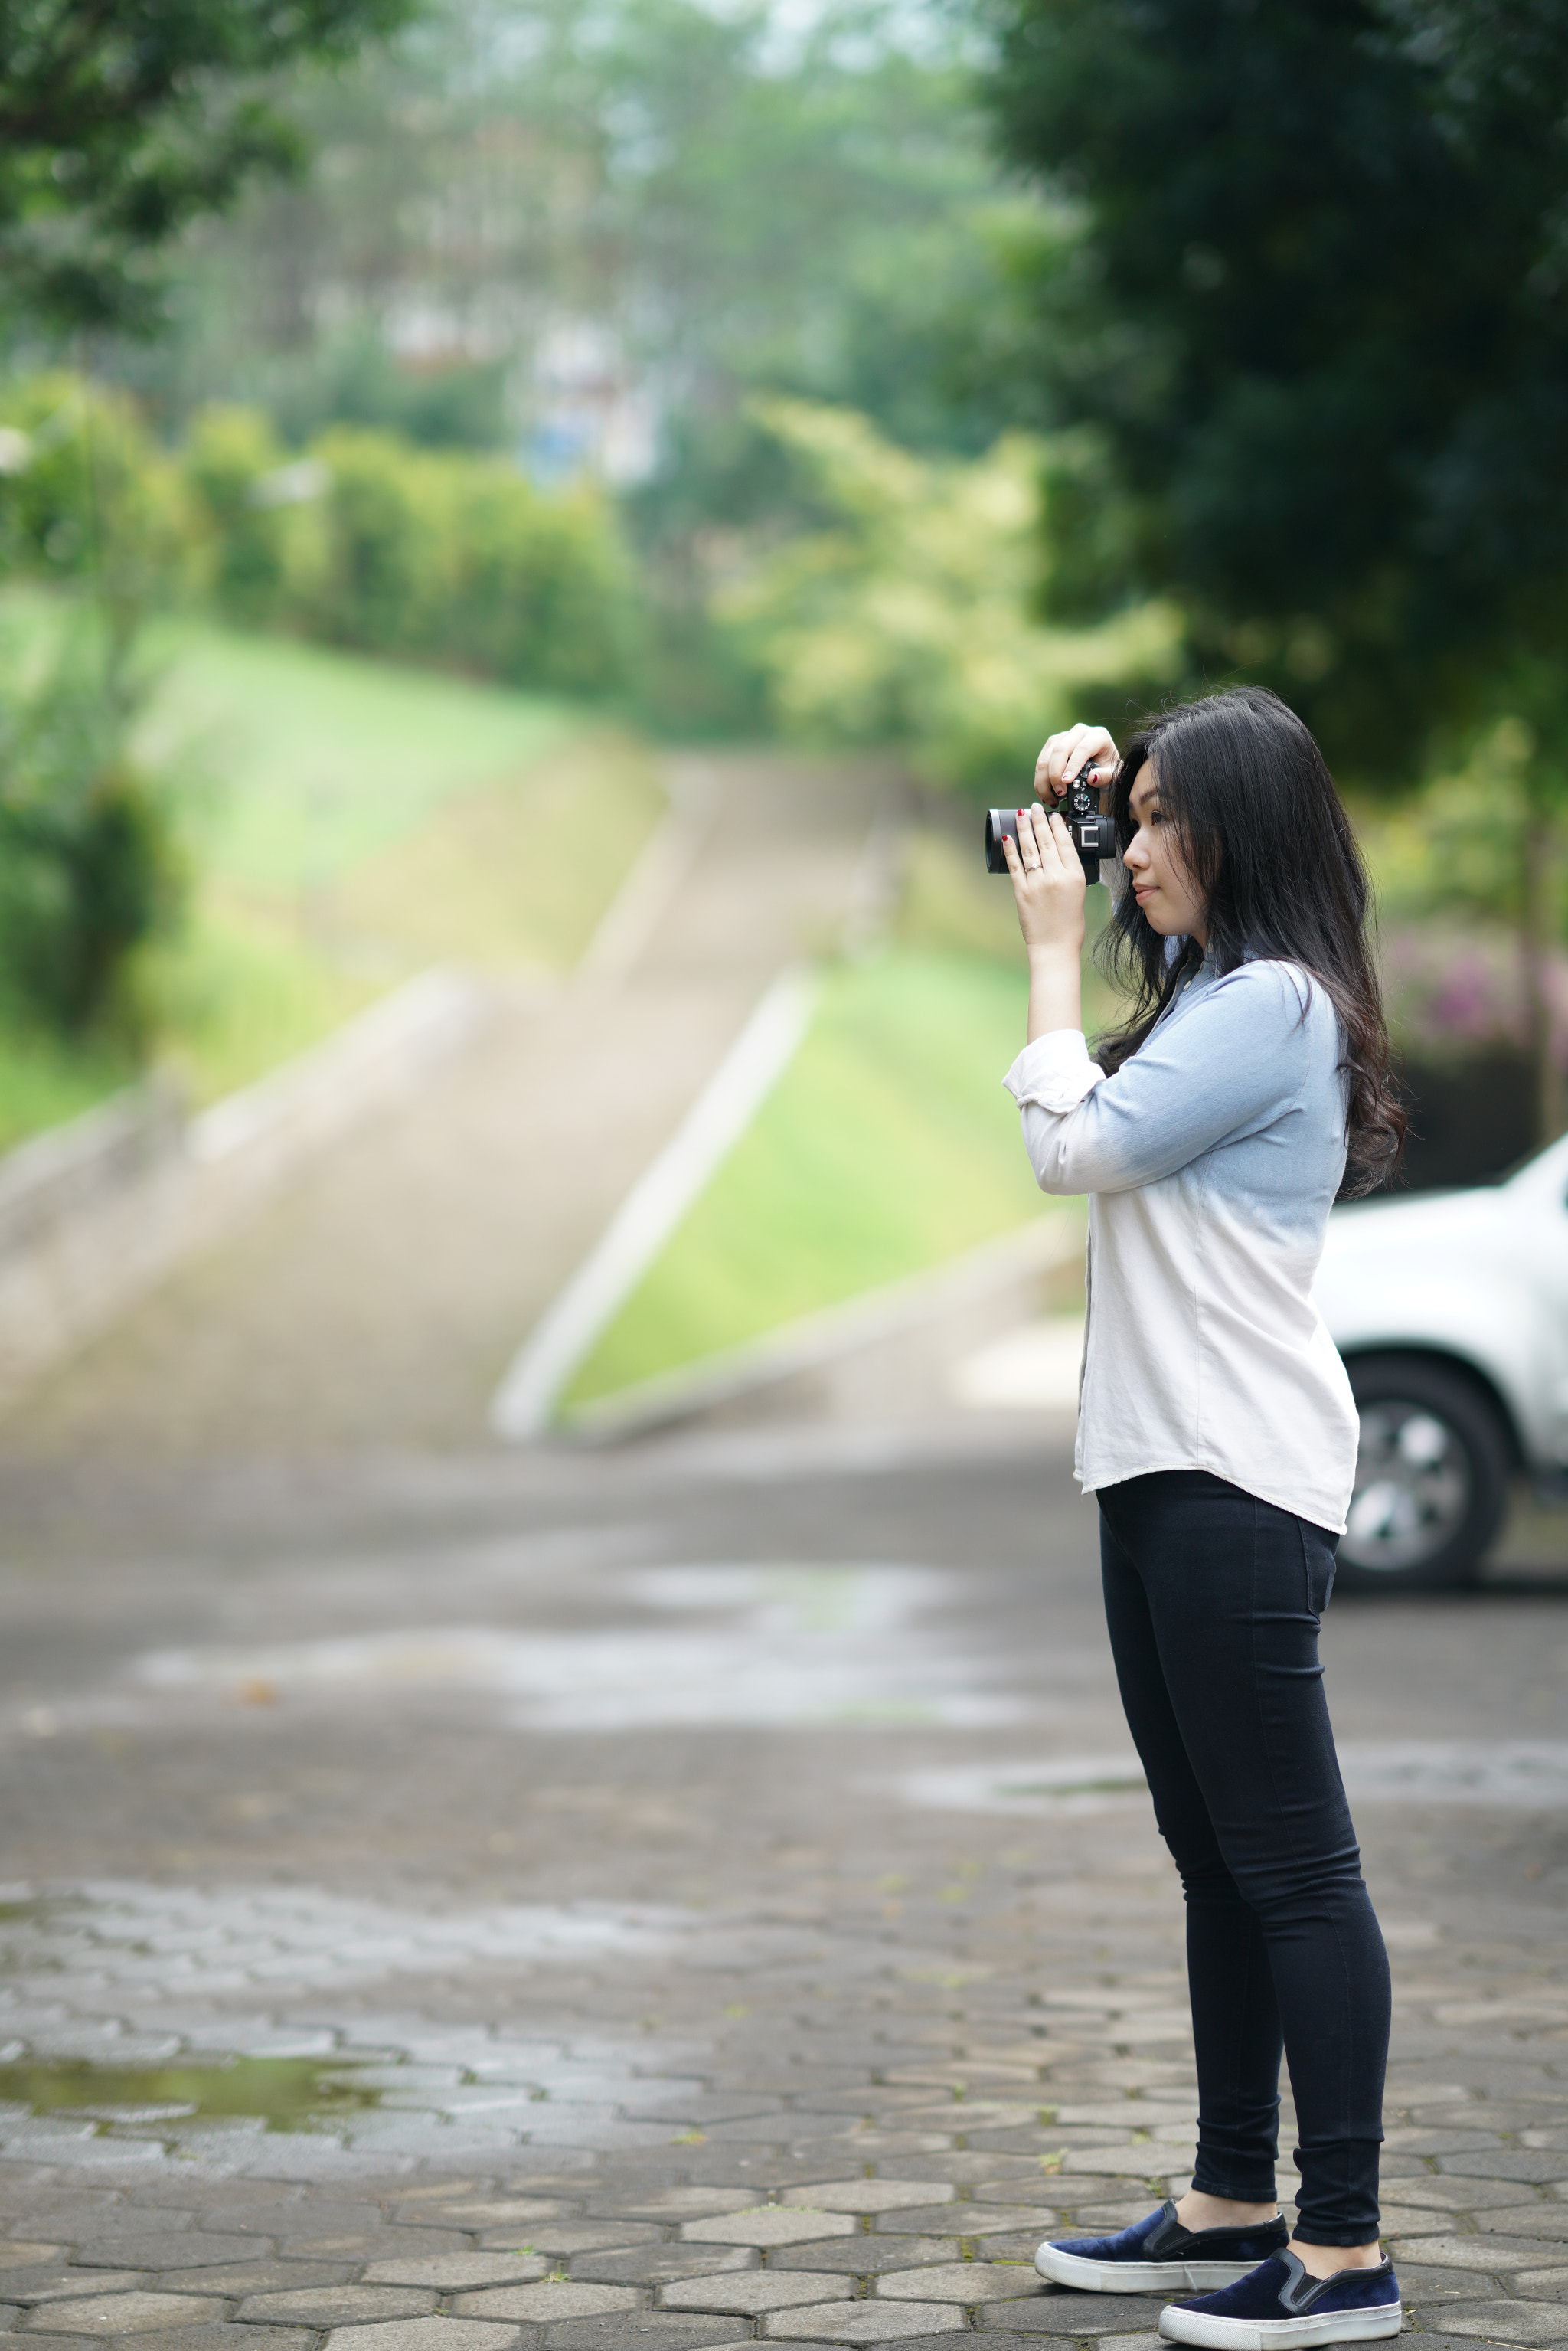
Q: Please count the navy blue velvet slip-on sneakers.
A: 2